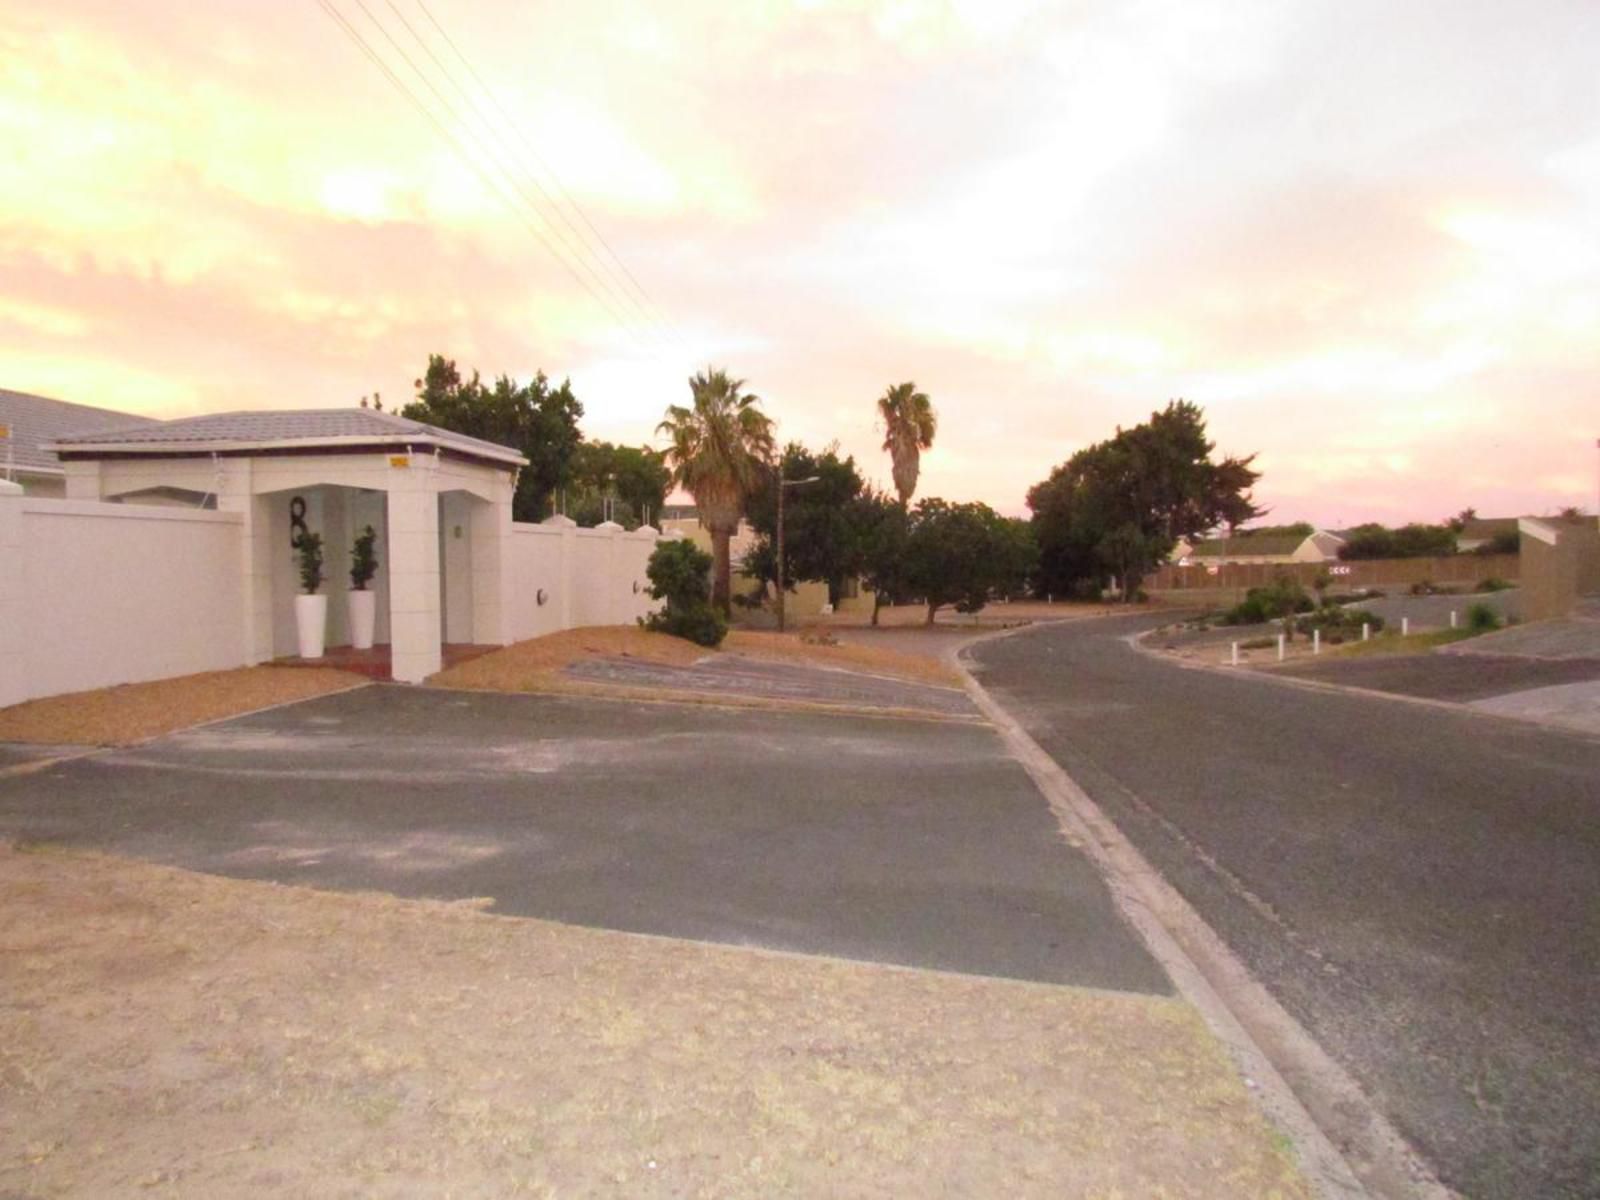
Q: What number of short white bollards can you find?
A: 6